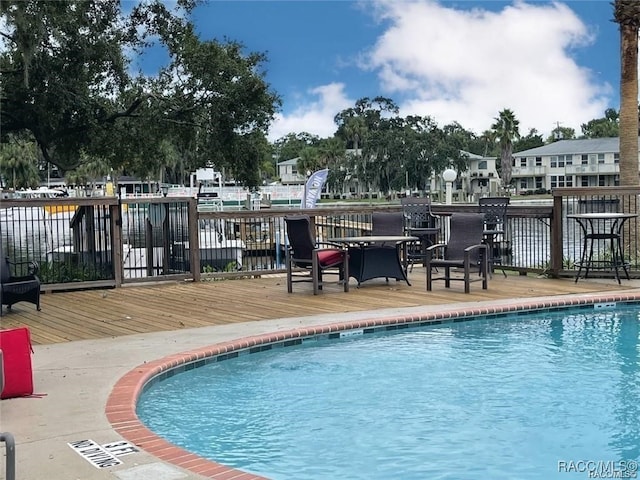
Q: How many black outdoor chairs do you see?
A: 6